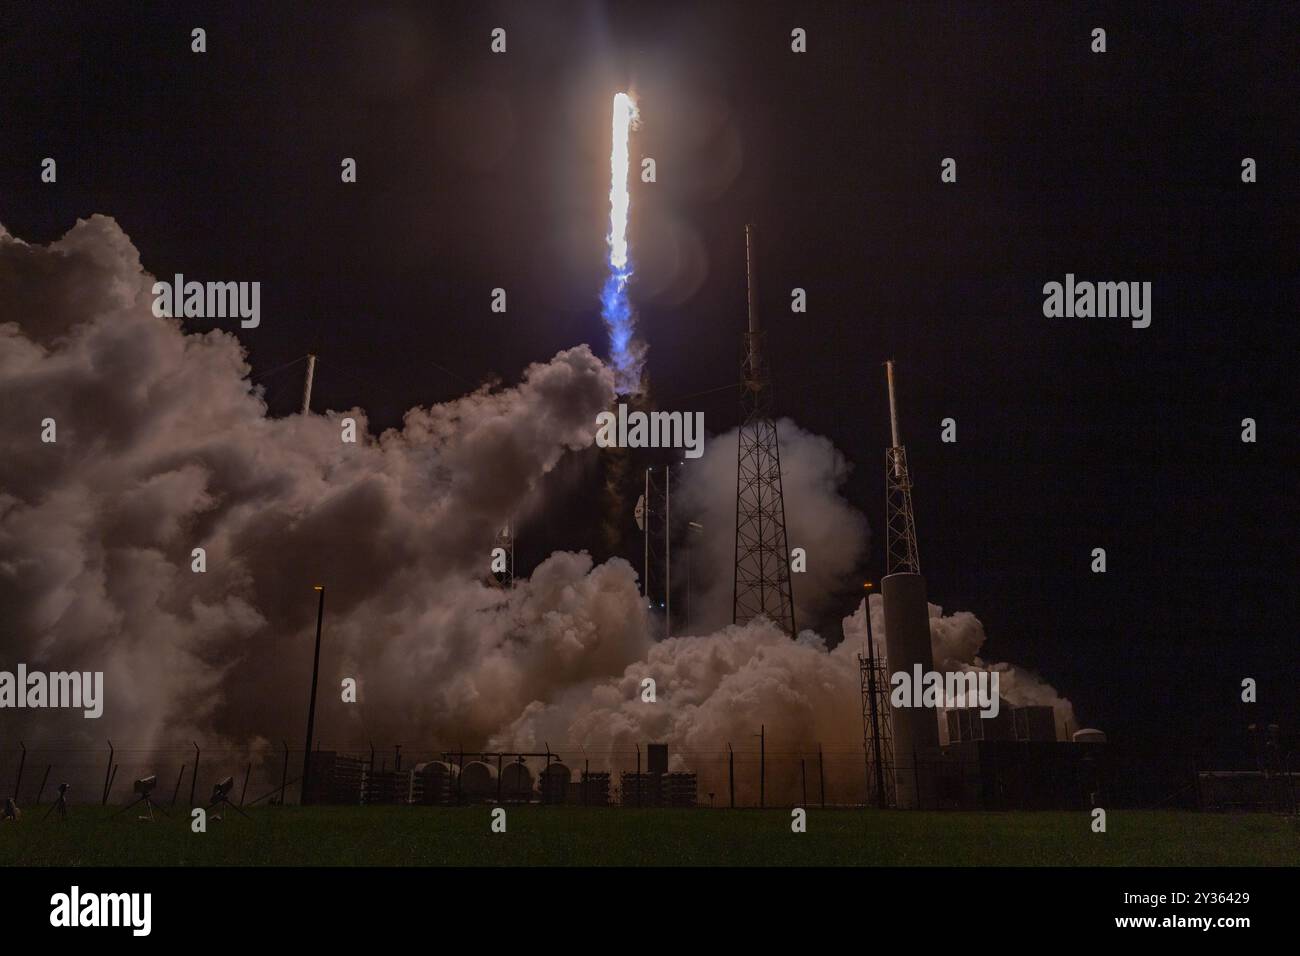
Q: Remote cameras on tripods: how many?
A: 3